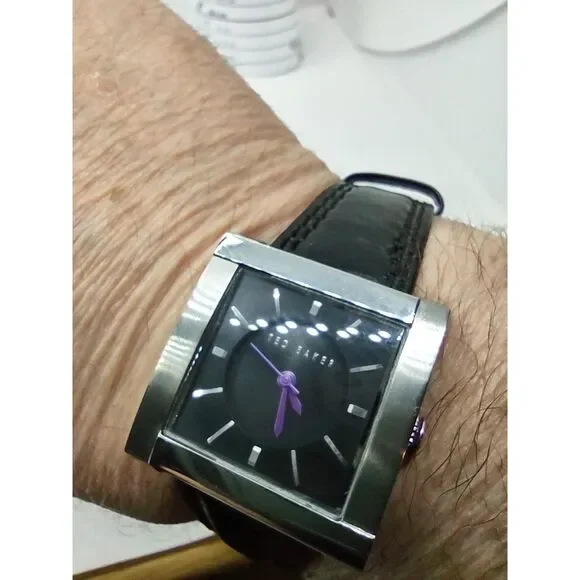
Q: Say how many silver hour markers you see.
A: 12